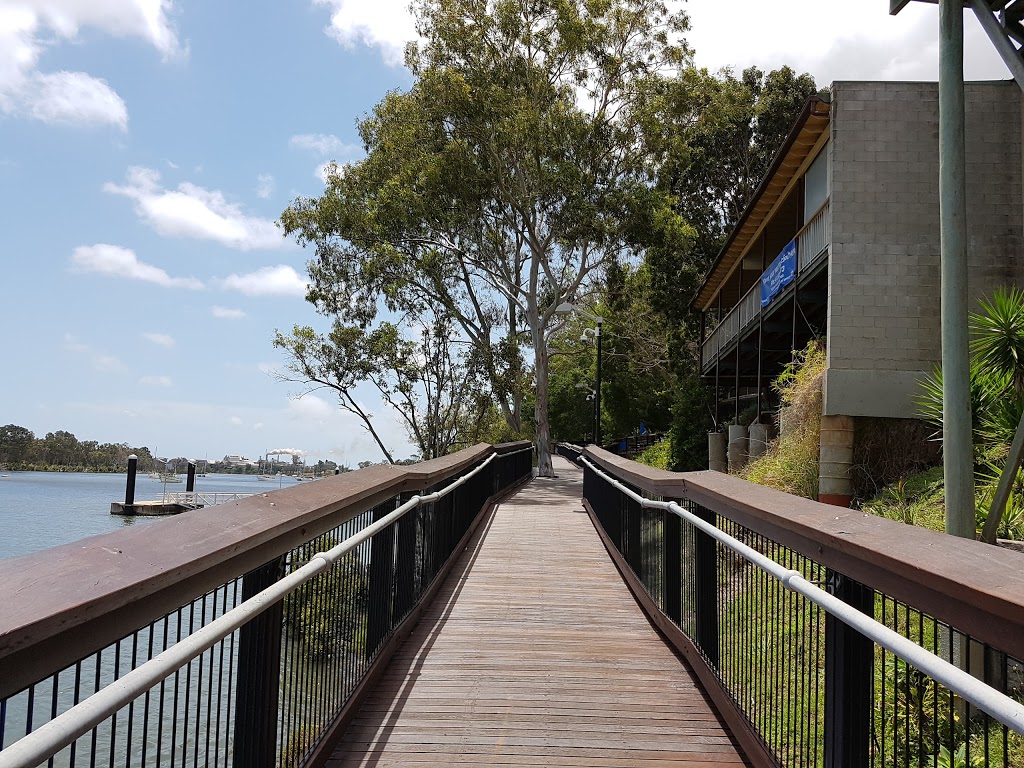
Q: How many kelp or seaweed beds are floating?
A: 0